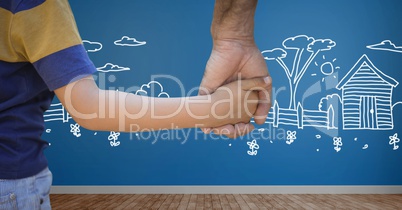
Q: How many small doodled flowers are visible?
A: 6